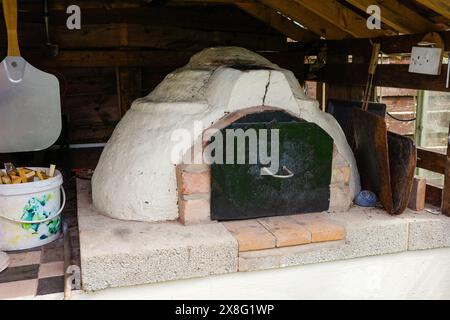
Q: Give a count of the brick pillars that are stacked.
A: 2